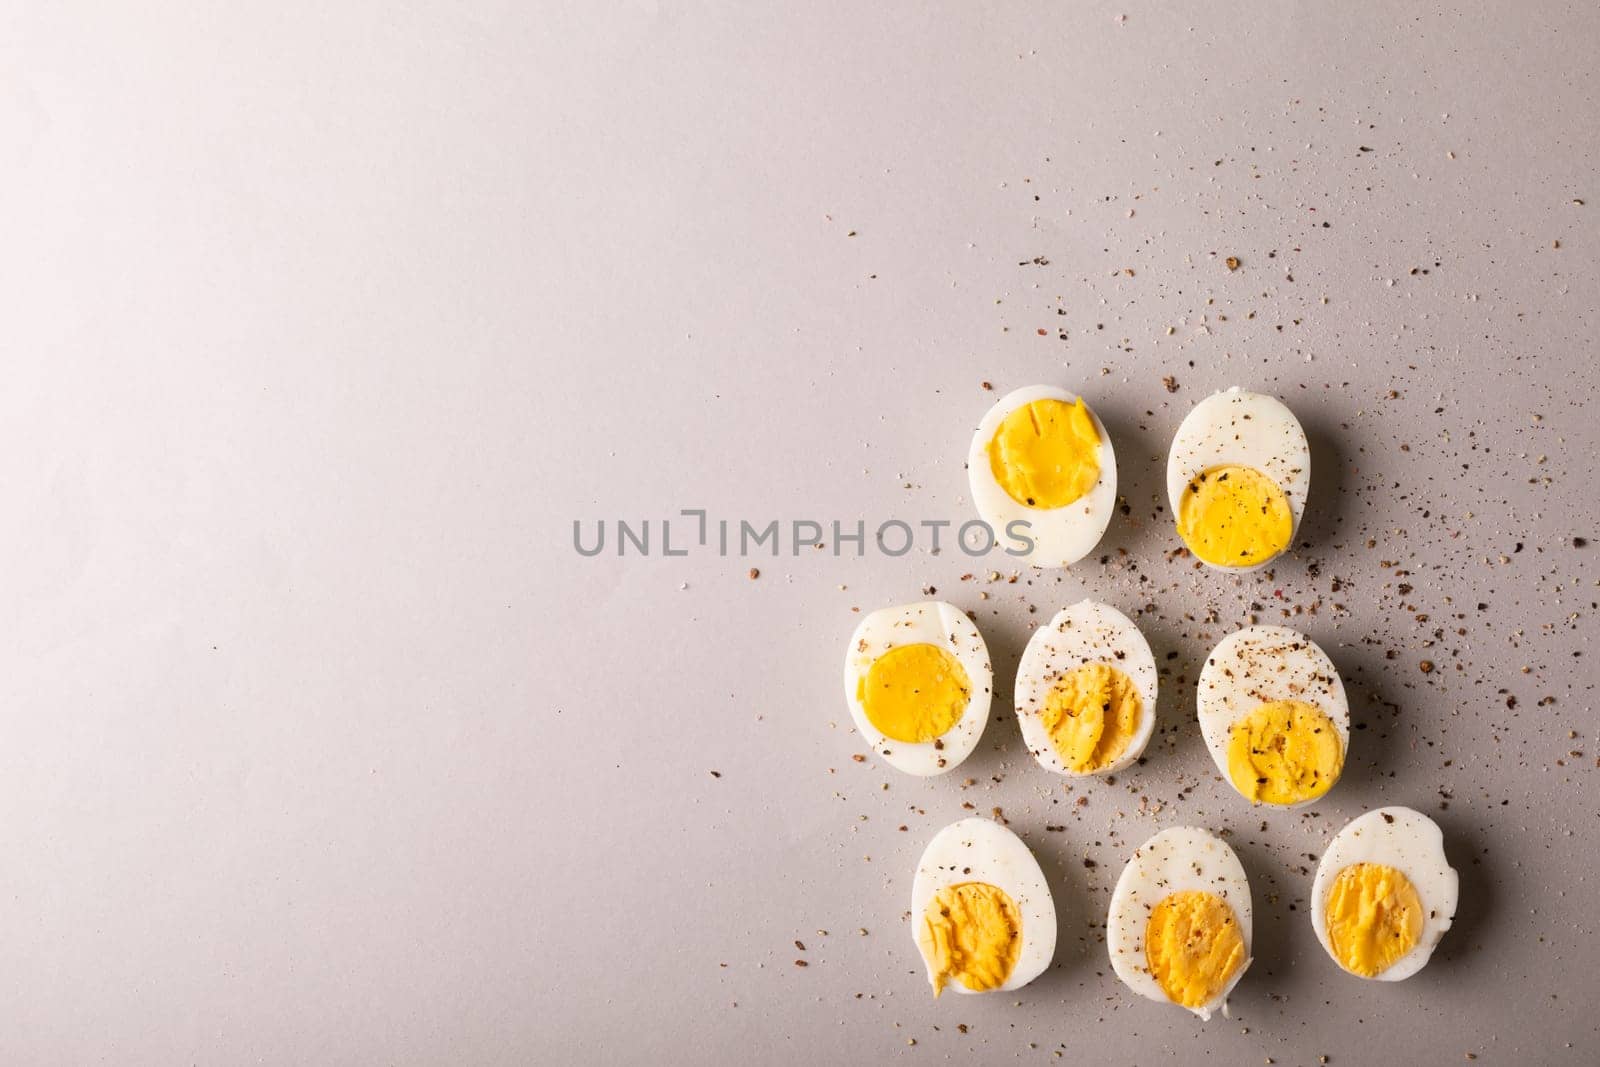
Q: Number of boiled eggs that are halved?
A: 8